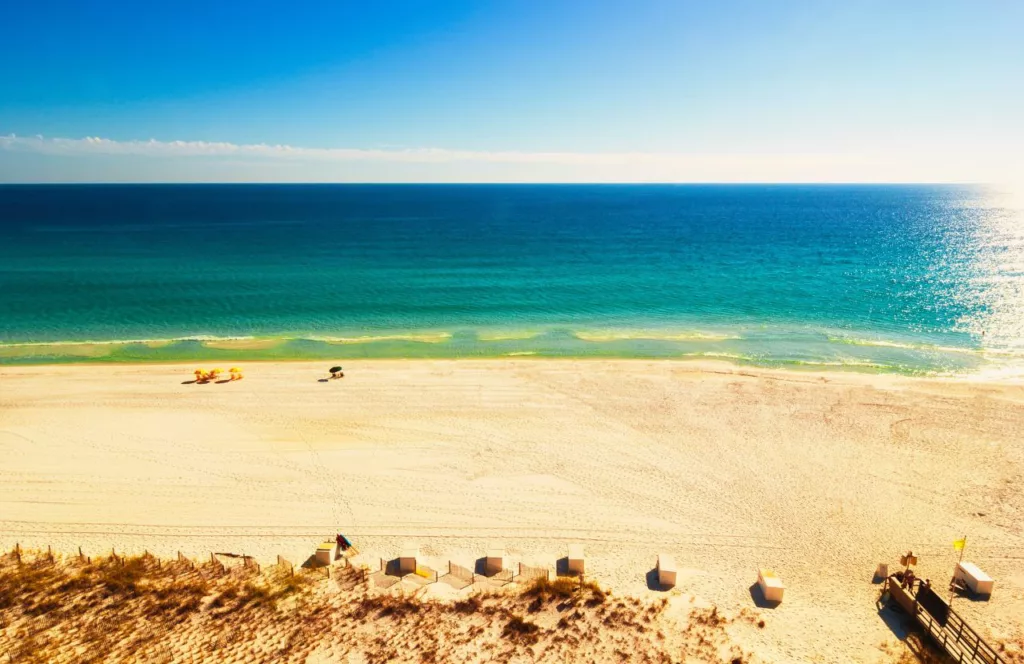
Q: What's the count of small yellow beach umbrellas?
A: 3